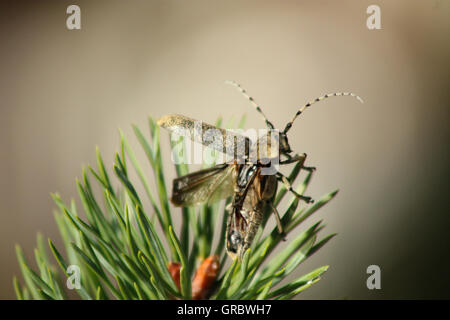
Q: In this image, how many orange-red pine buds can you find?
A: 2